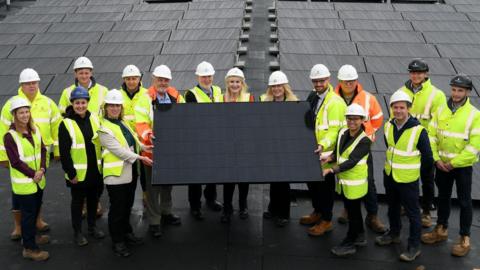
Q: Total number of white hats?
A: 13